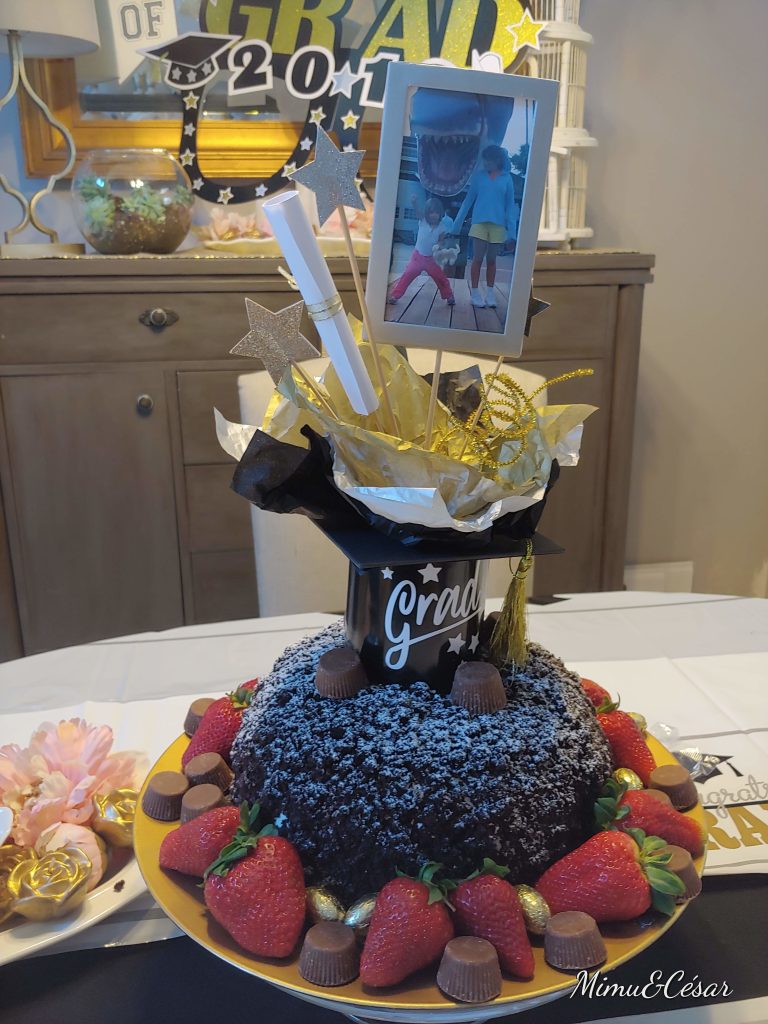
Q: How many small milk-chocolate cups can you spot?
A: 13